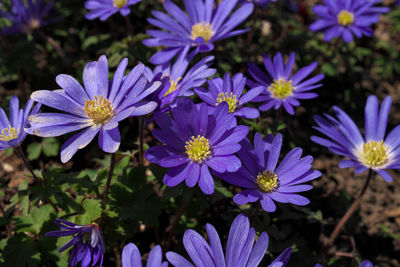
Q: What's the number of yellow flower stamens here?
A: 11